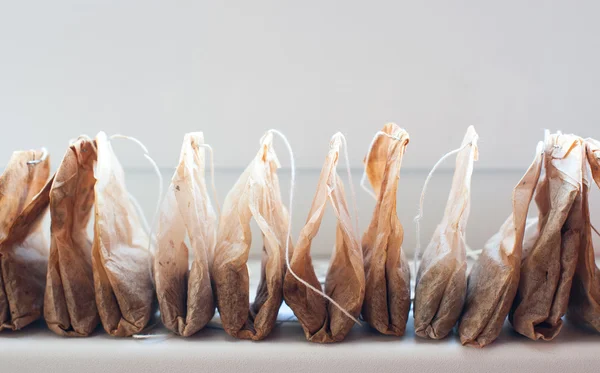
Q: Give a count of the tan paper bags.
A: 11